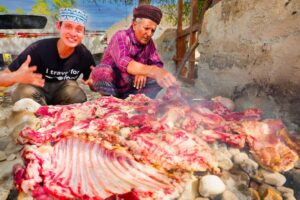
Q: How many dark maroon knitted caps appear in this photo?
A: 1